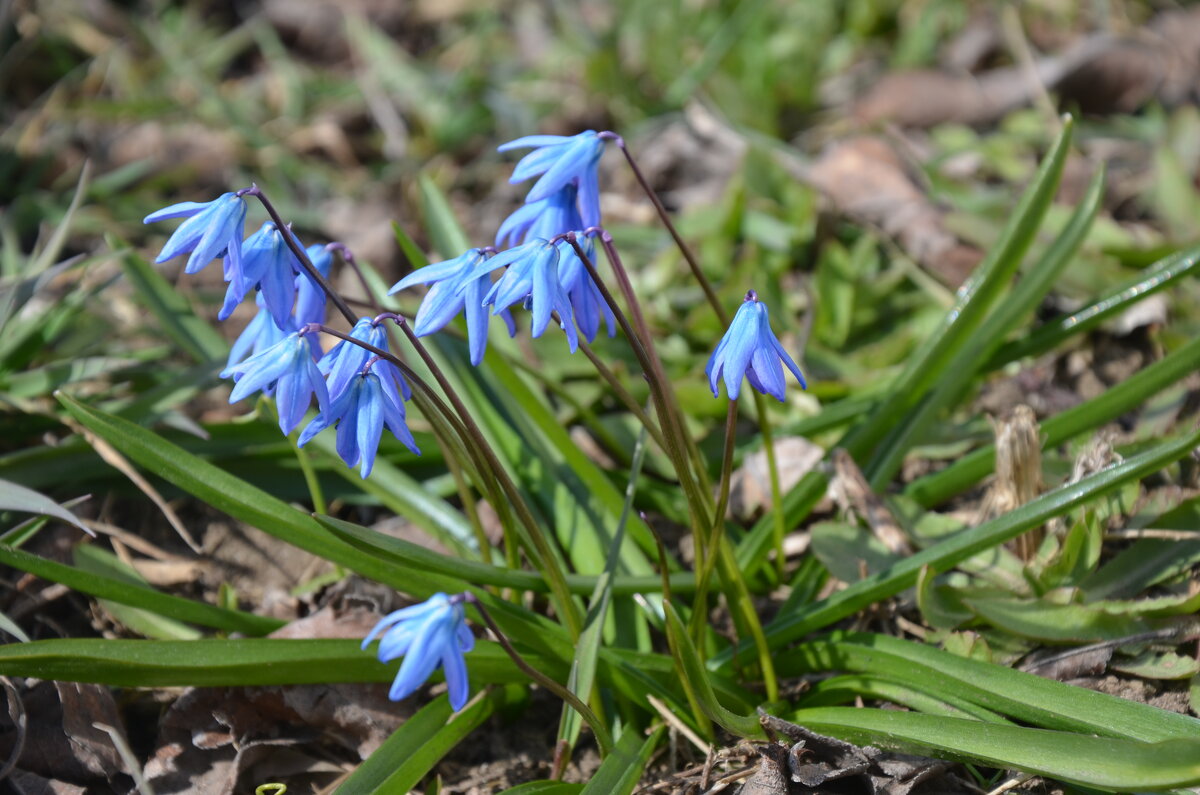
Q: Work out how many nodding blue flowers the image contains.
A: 14